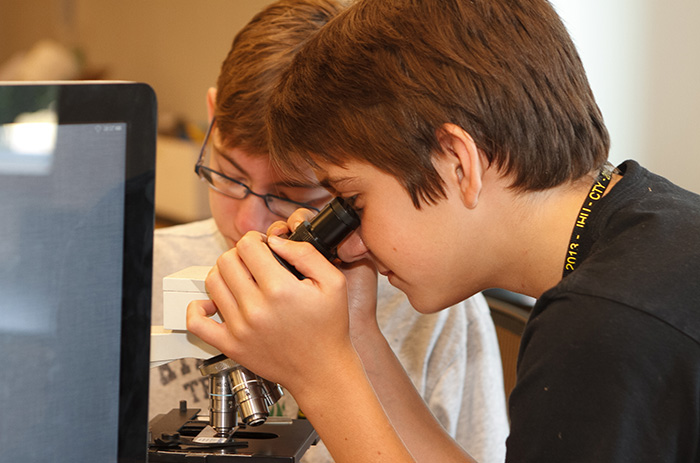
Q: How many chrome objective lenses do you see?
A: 3